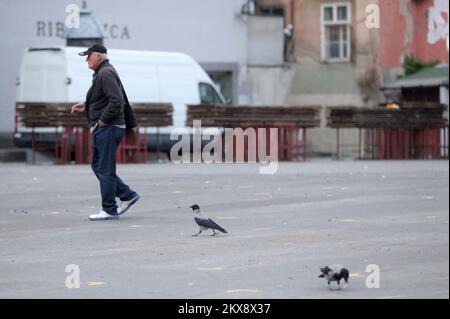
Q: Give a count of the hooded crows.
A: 2